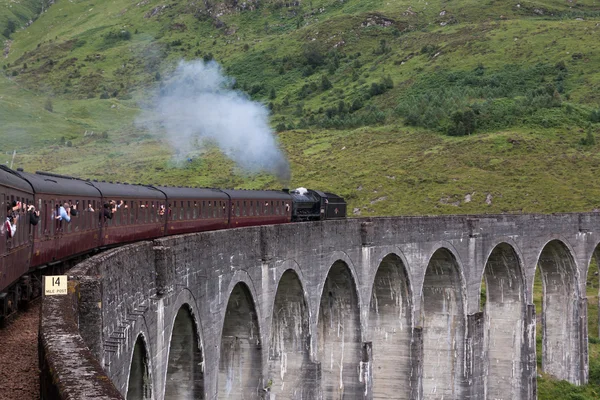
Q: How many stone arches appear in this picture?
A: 10